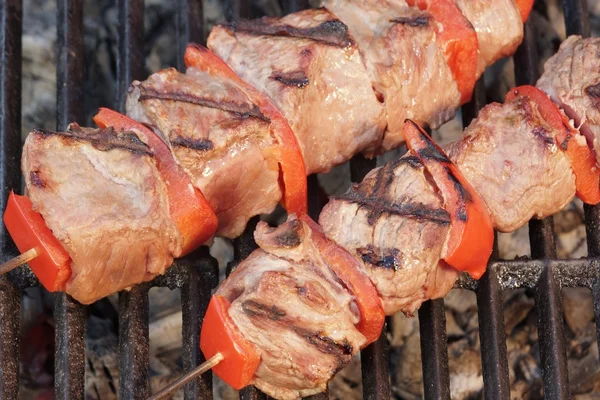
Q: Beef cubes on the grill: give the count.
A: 9